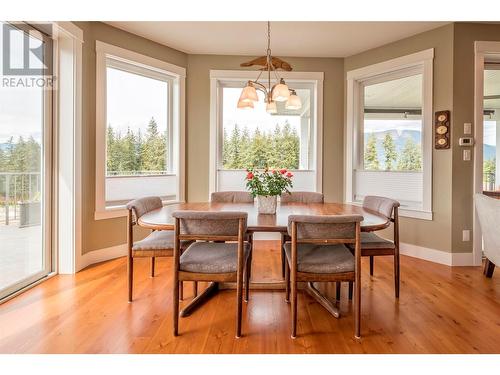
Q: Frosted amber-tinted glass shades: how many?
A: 5